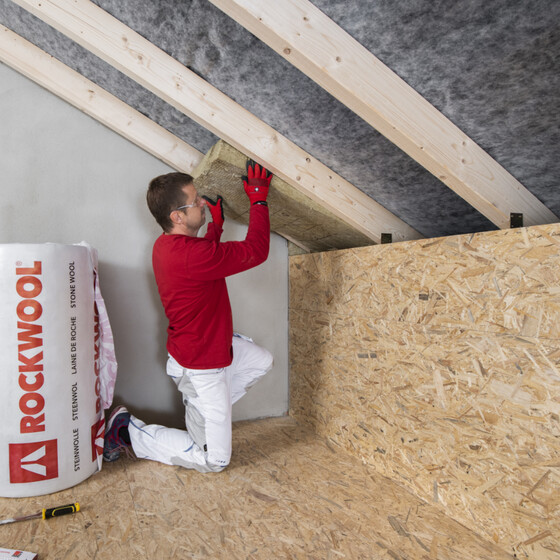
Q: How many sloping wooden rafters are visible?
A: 3